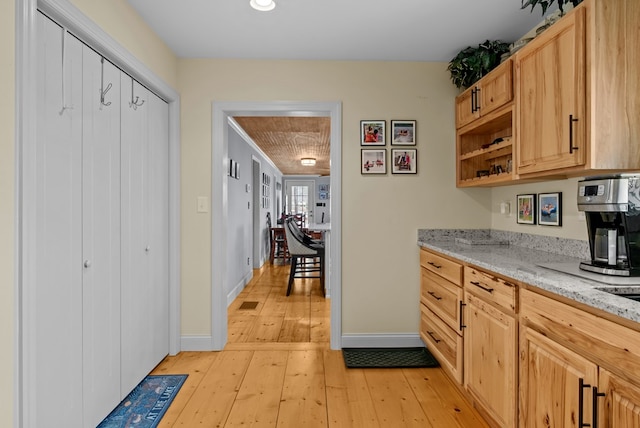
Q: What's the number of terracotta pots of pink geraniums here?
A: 0